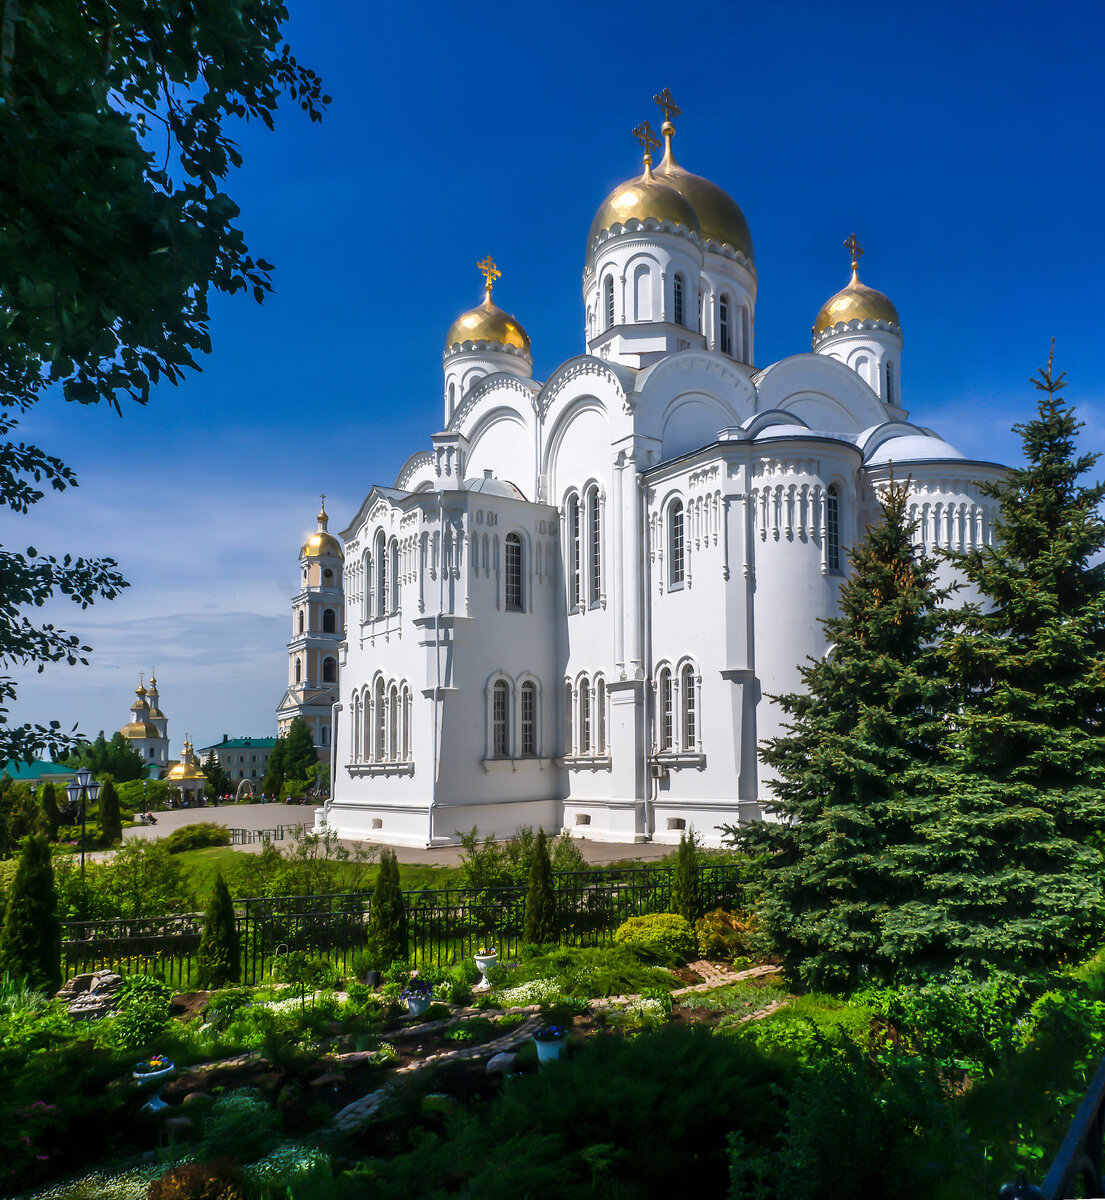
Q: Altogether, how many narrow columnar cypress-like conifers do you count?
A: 7